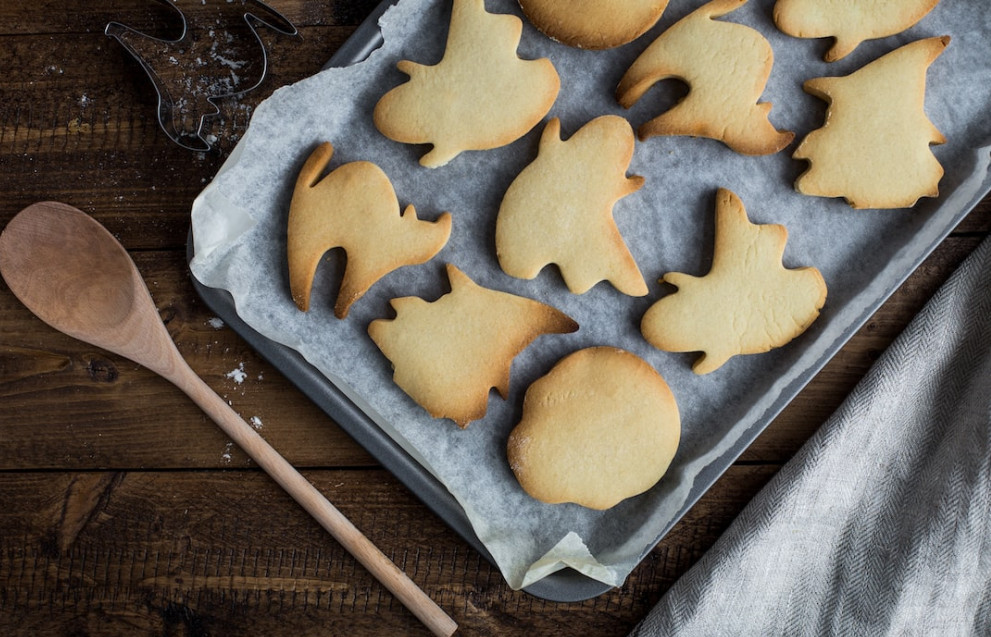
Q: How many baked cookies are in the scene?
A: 10